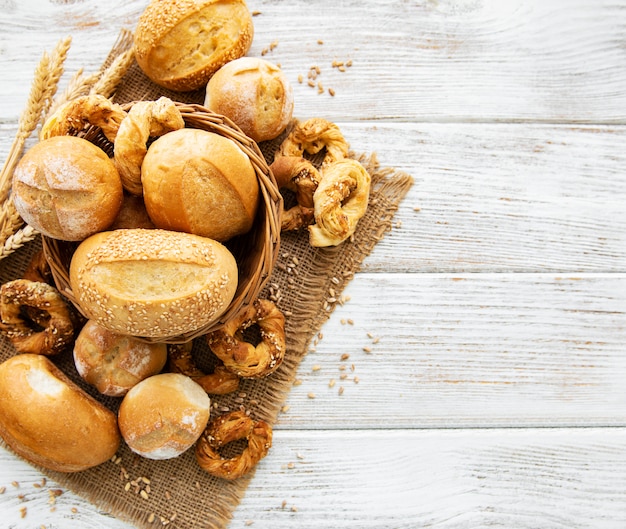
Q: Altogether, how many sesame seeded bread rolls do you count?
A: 2